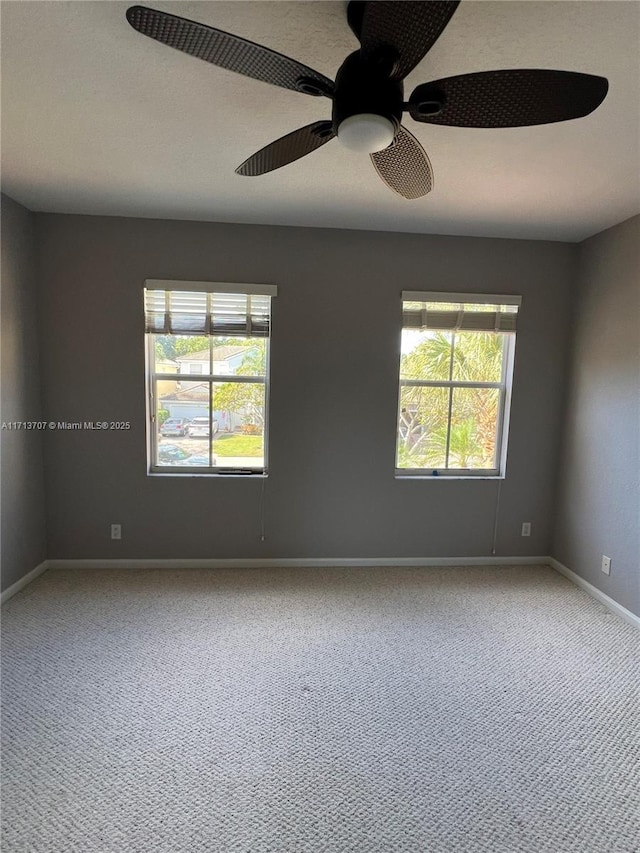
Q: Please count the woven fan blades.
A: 5